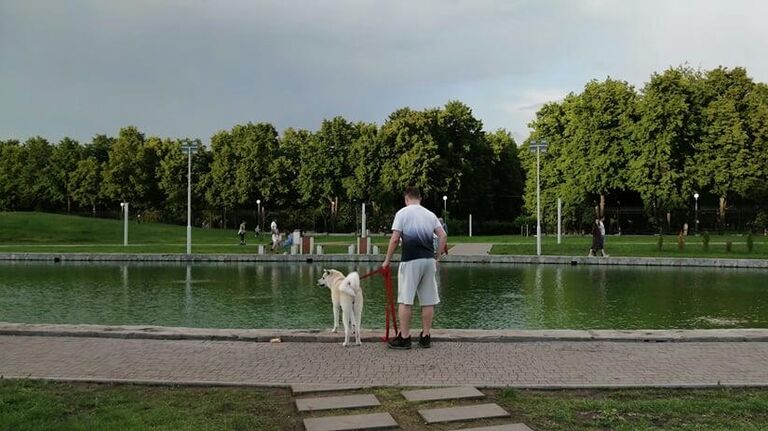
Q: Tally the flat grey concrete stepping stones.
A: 6